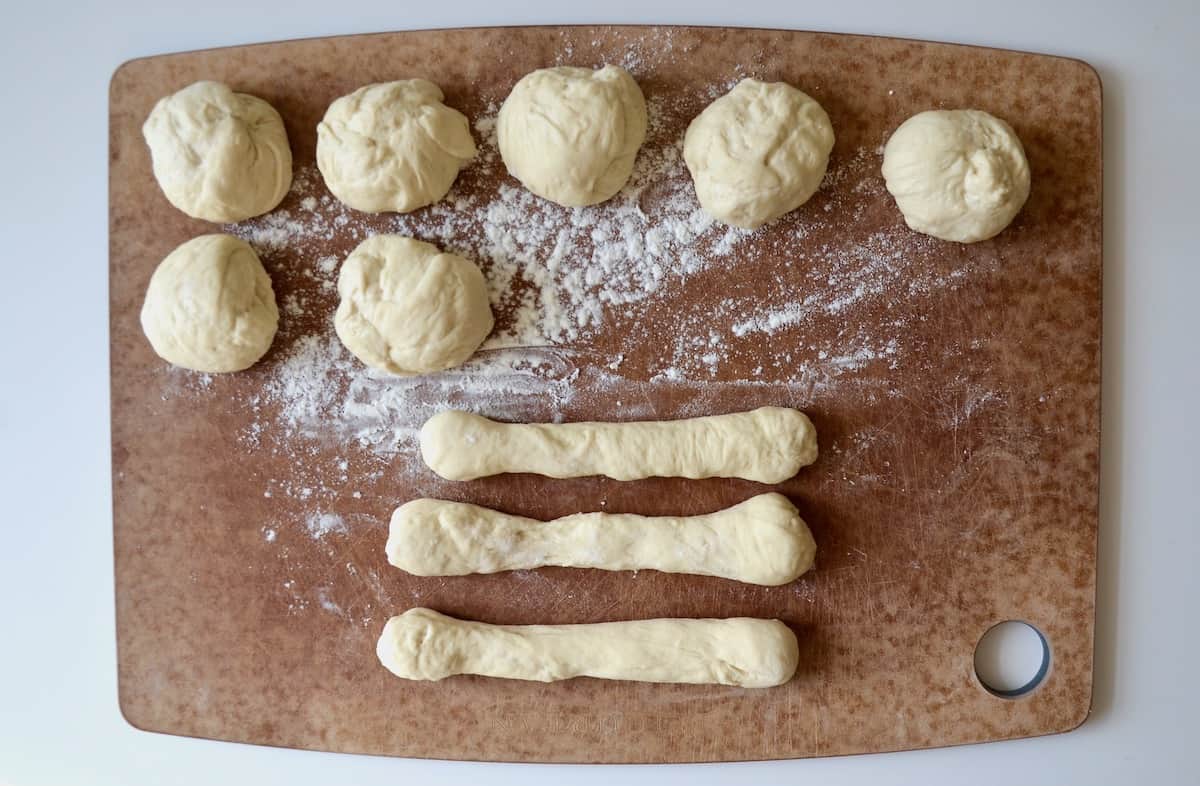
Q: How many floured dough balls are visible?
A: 7